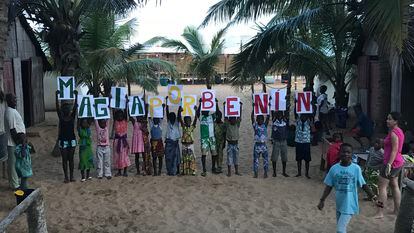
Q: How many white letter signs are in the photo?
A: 13